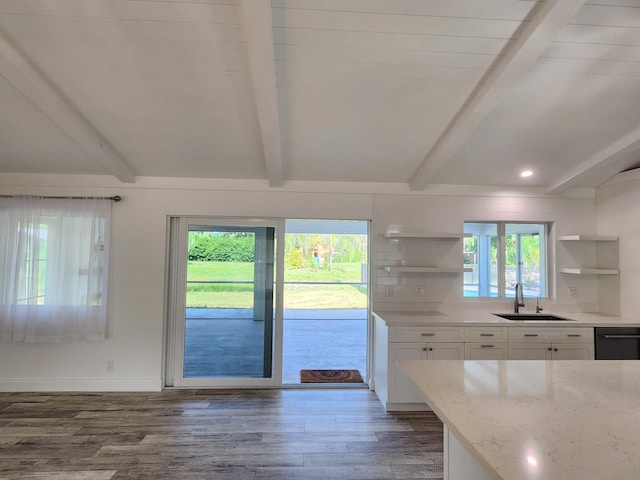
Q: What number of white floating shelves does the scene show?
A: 4